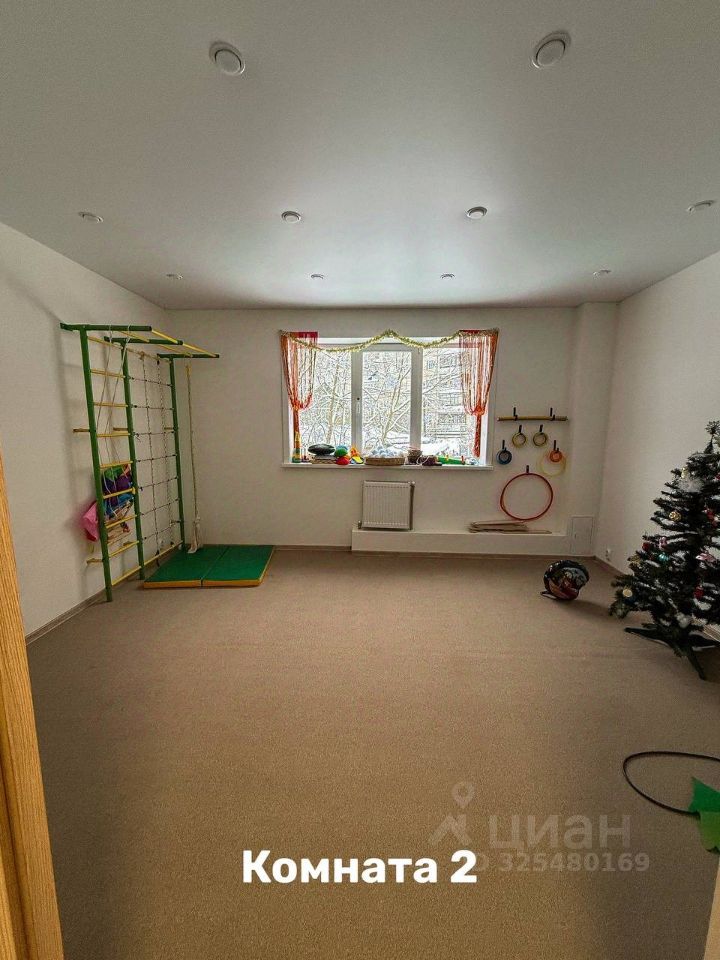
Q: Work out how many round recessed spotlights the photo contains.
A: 10